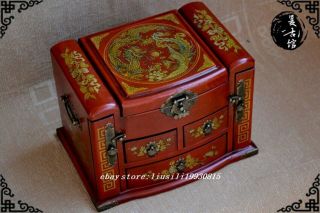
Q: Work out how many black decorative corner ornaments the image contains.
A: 4